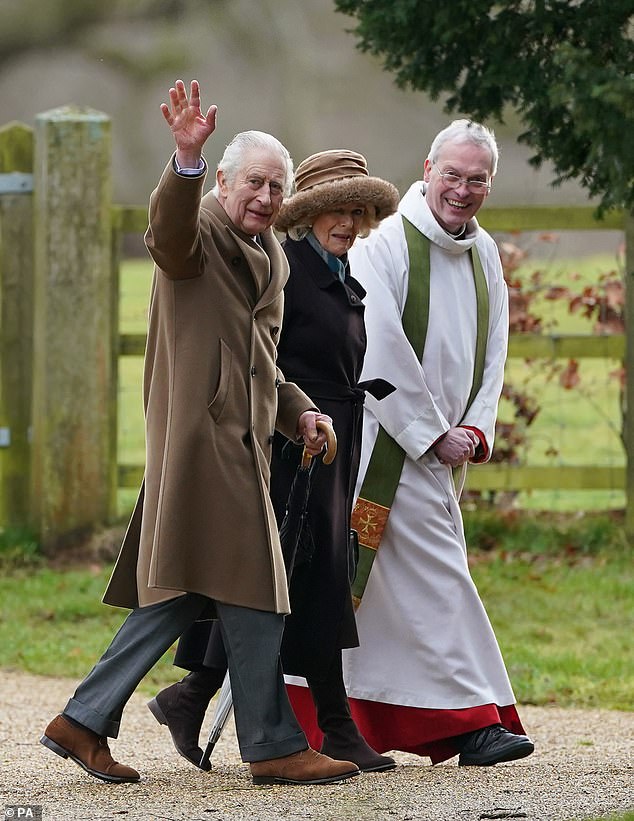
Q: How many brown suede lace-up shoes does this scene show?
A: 2